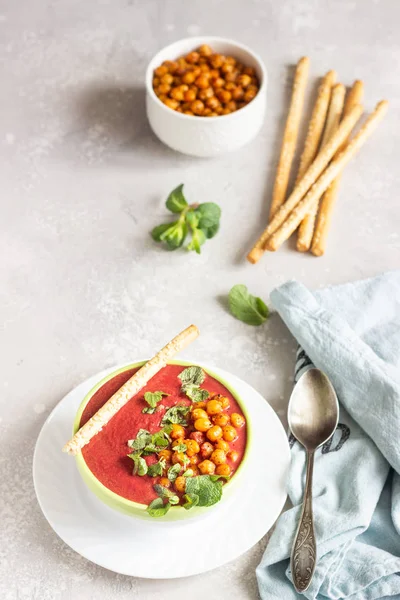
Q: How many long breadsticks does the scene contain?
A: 7